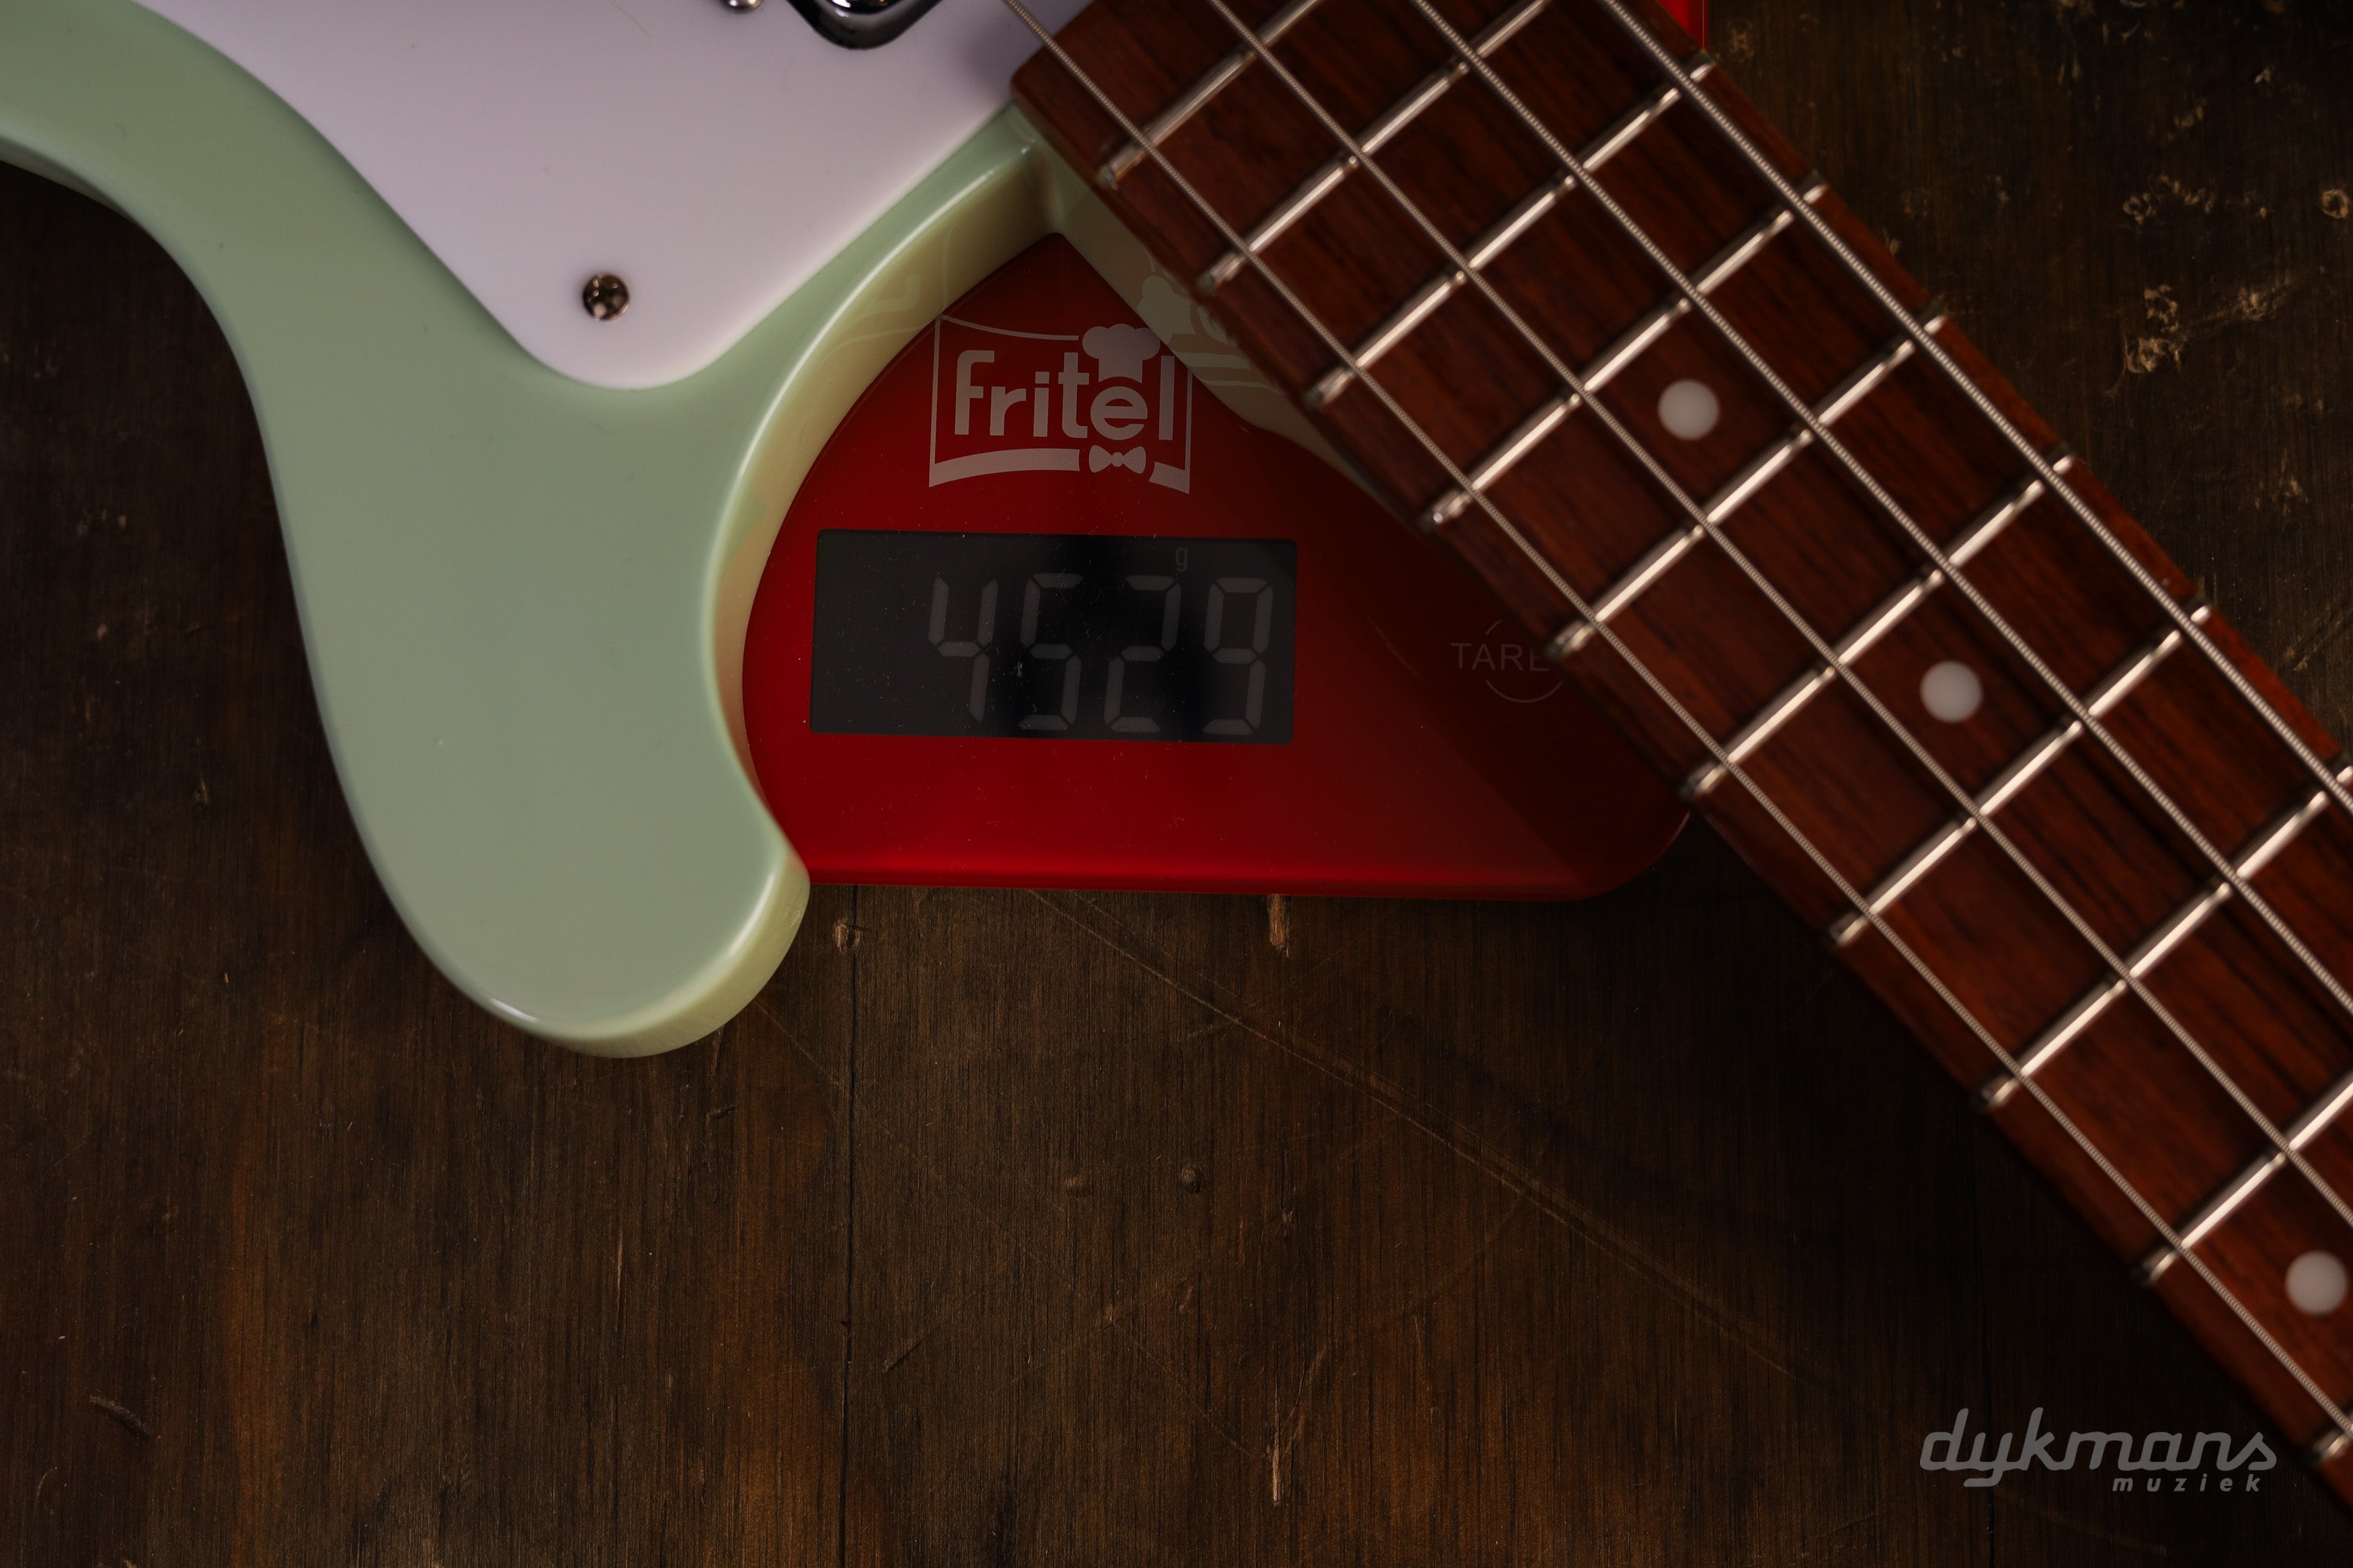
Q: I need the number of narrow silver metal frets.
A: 10